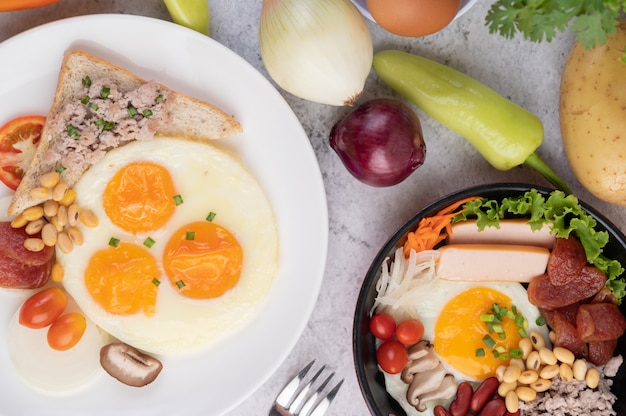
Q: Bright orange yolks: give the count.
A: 4